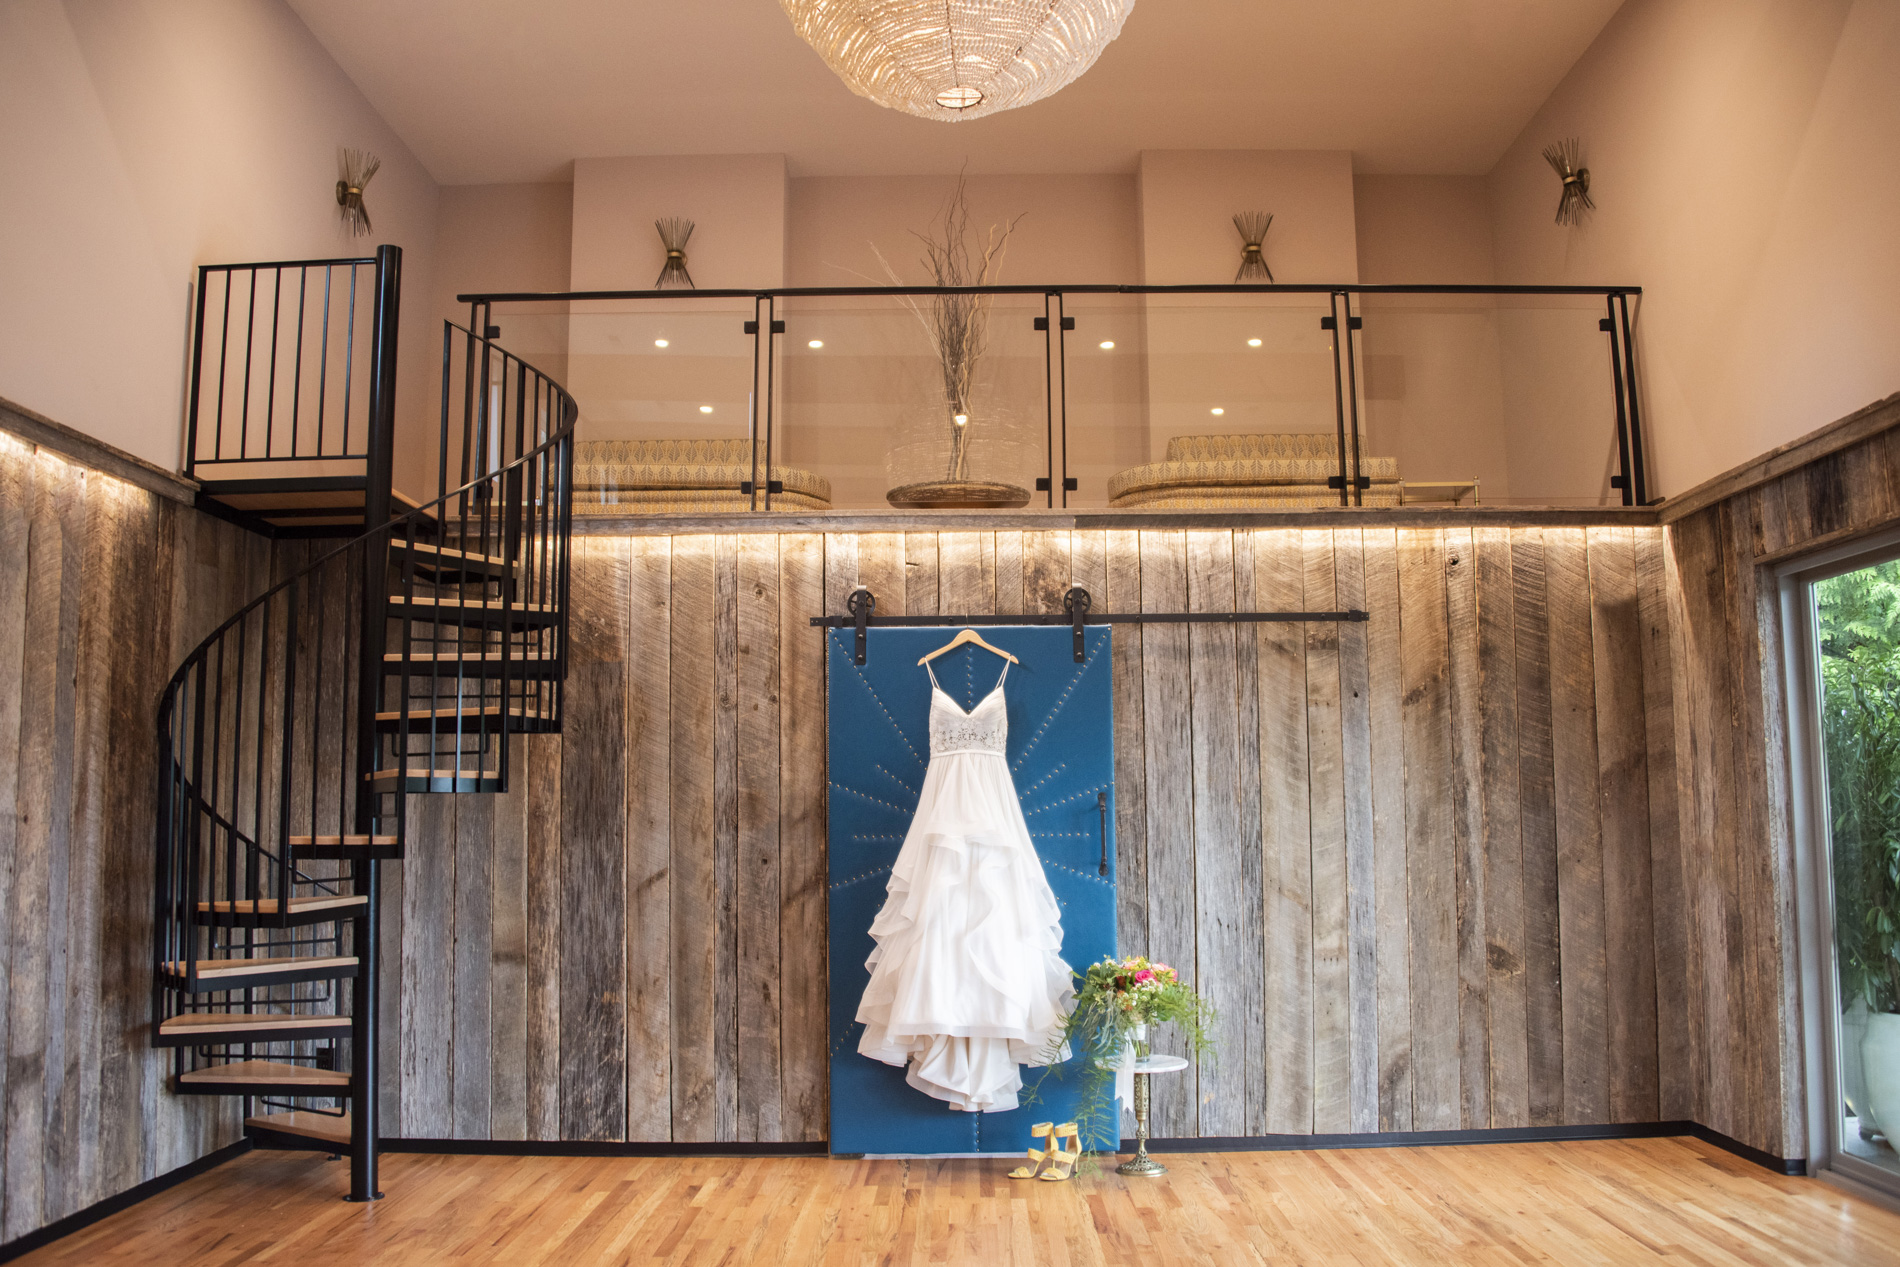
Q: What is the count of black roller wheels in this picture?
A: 2